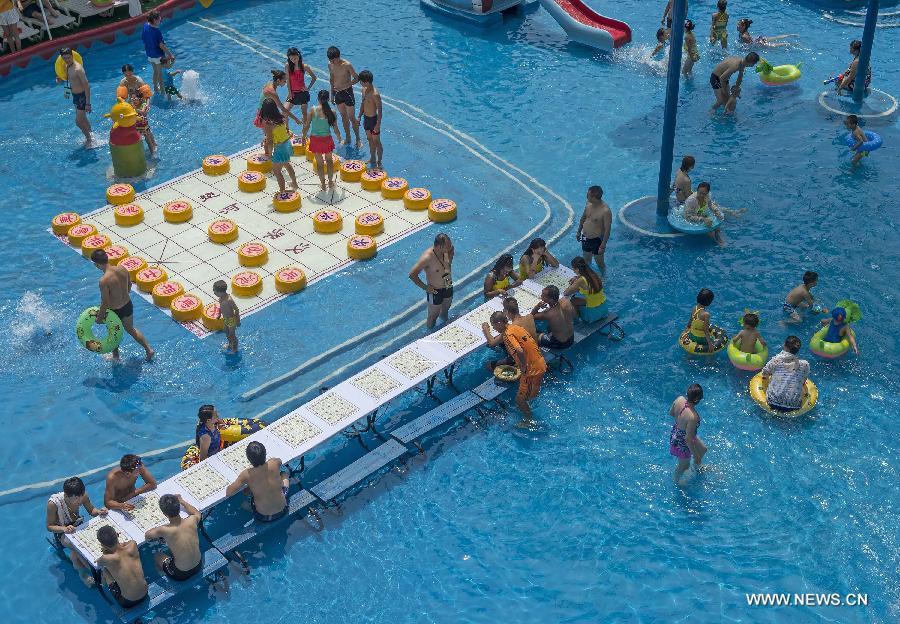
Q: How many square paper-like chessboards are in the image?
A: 12